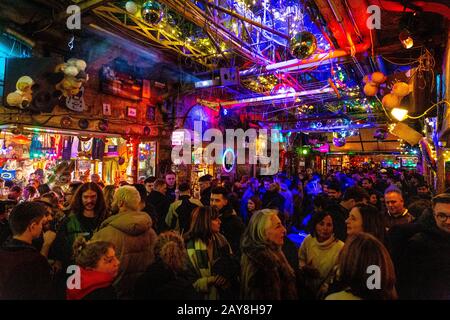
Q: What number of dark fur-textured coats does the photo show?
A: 1